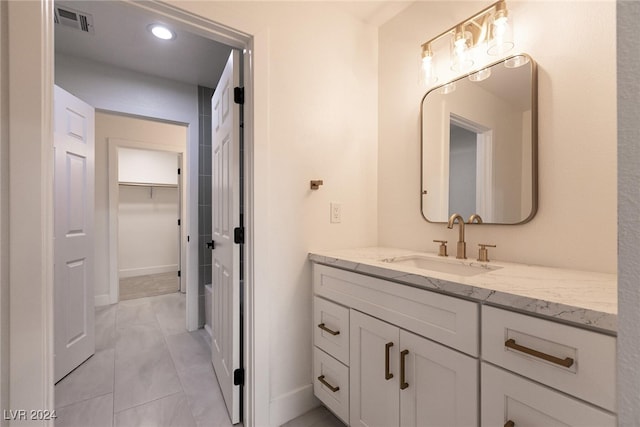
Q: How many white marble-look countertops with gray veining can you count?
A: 1